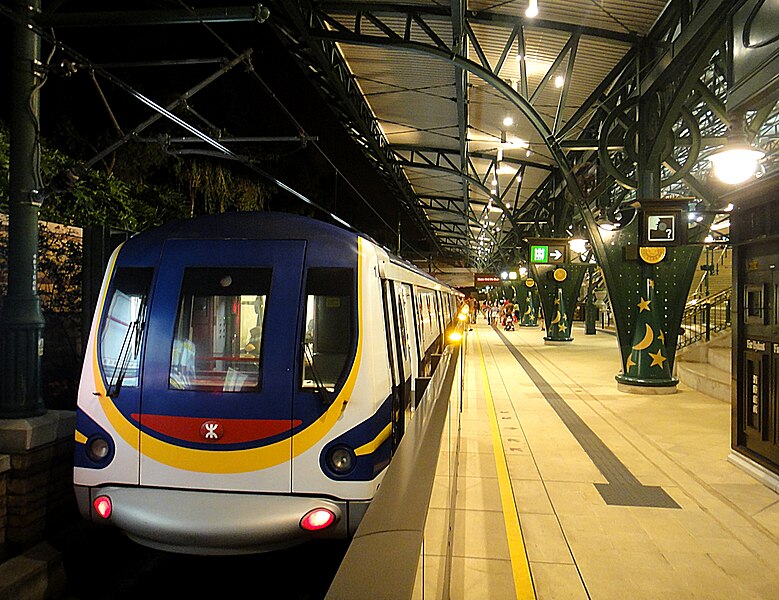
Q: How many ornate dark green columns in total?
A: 3